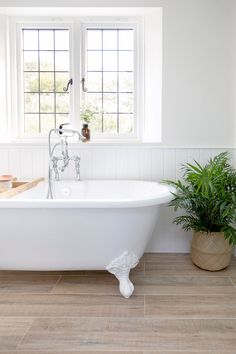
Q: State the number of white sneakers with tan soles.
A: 0